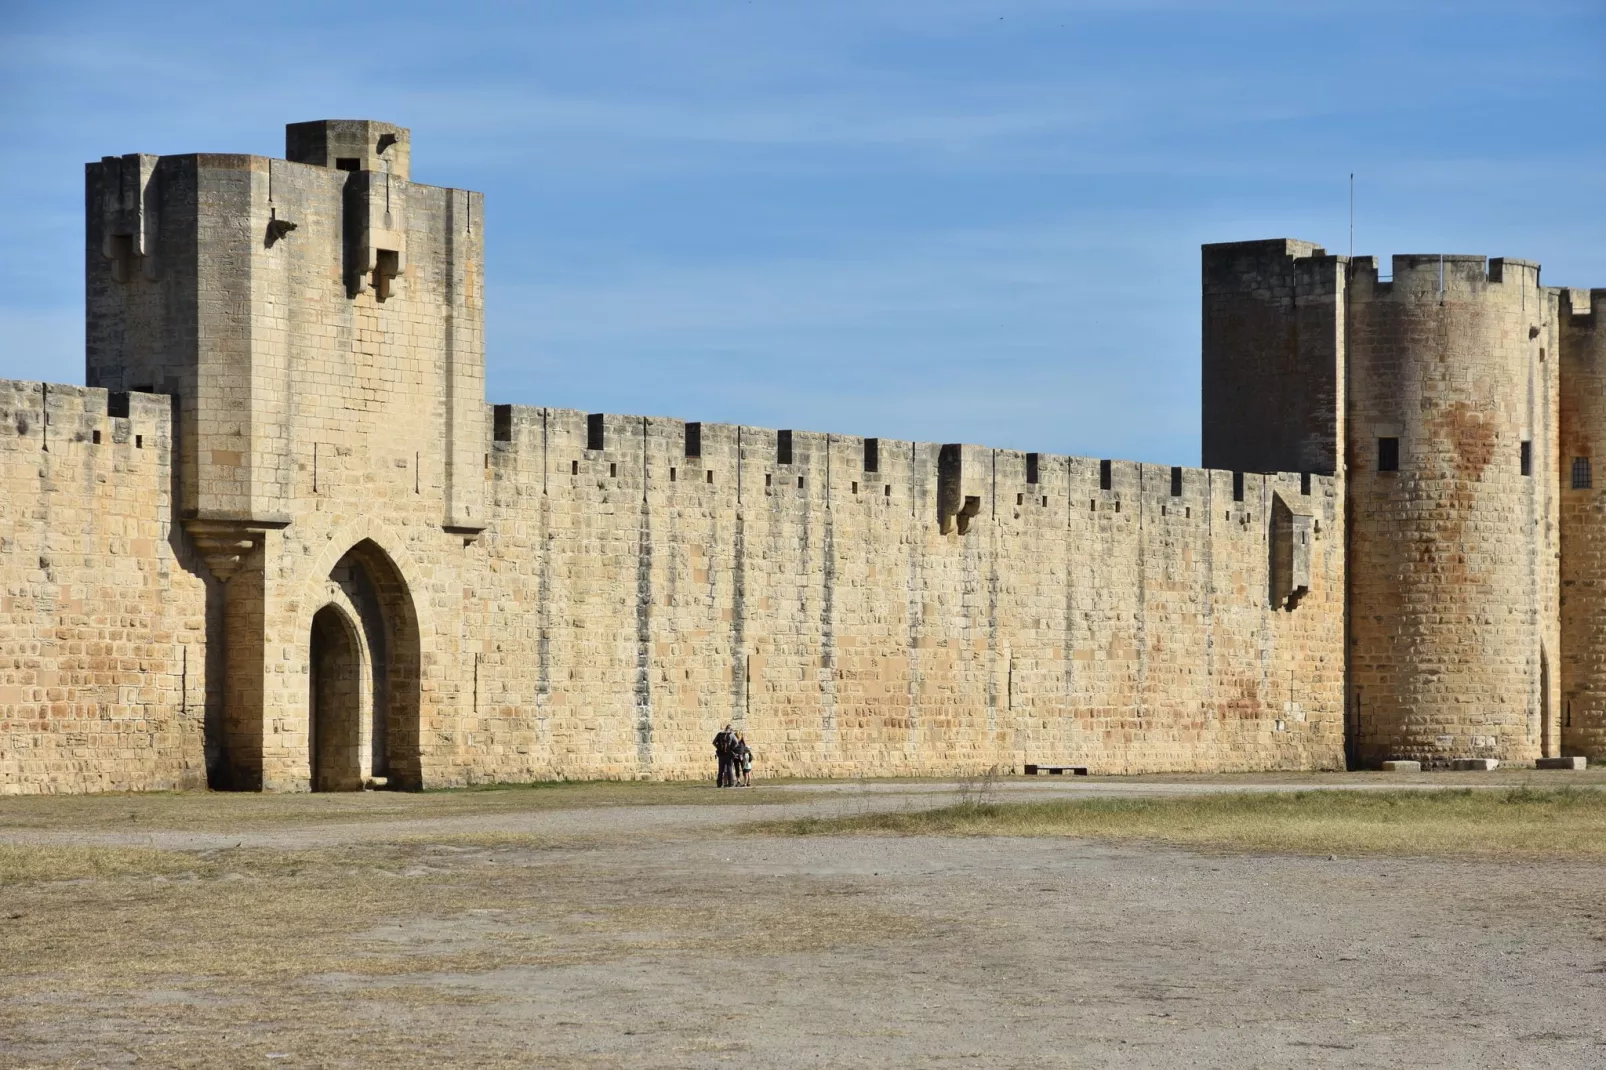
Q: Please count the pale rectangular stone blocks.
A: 3